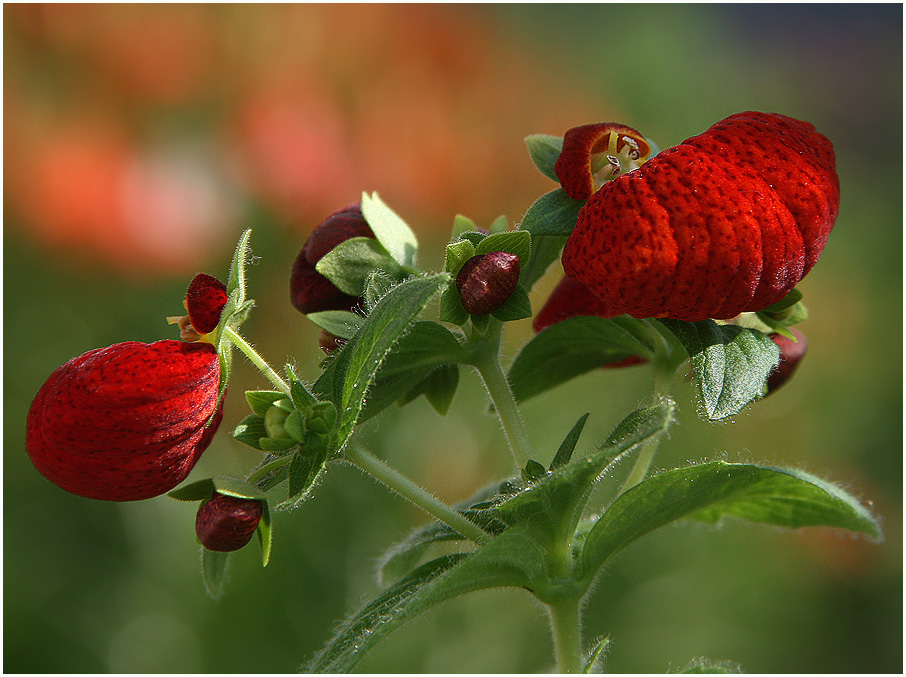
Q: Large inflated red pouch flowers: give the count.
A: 2